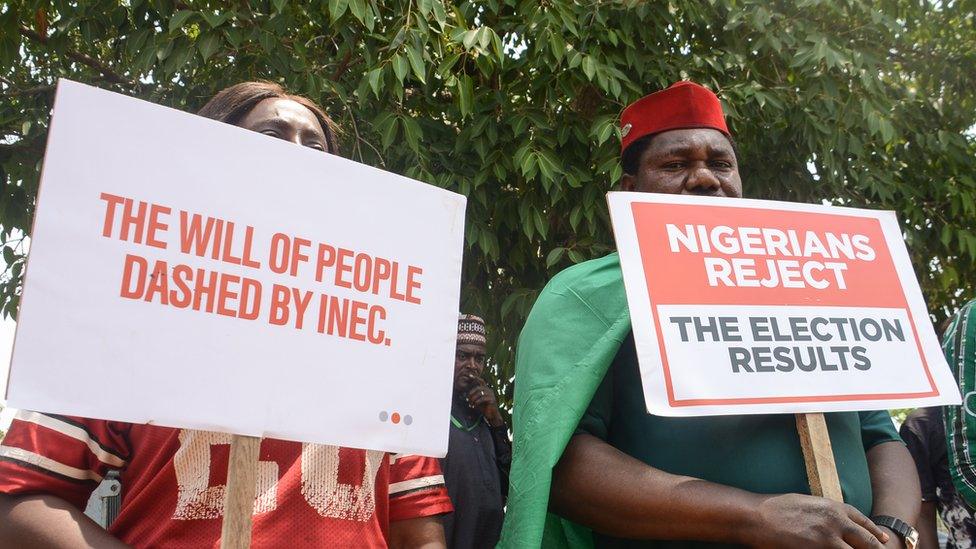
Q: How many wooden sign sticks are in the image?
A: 2